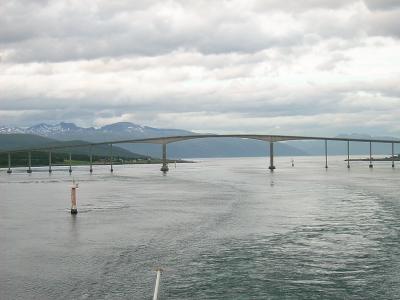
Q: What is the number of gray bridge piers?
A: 12